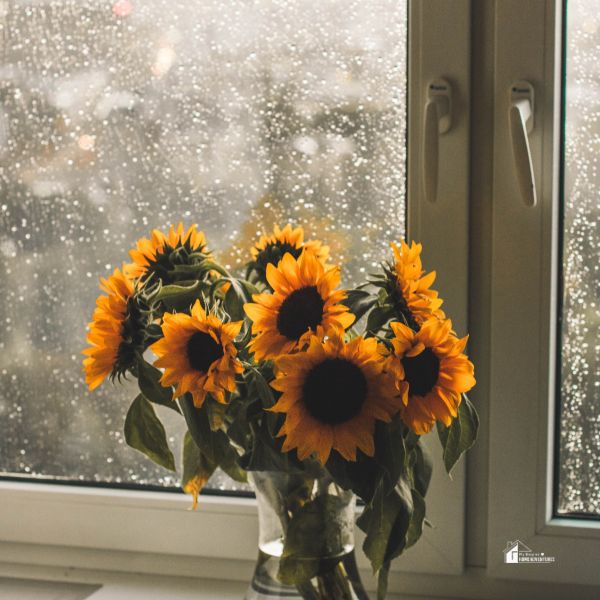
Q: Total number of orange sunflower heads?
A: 8